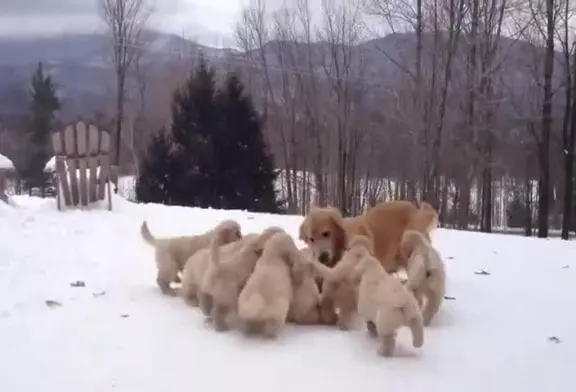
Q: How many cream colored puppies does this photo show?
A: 8